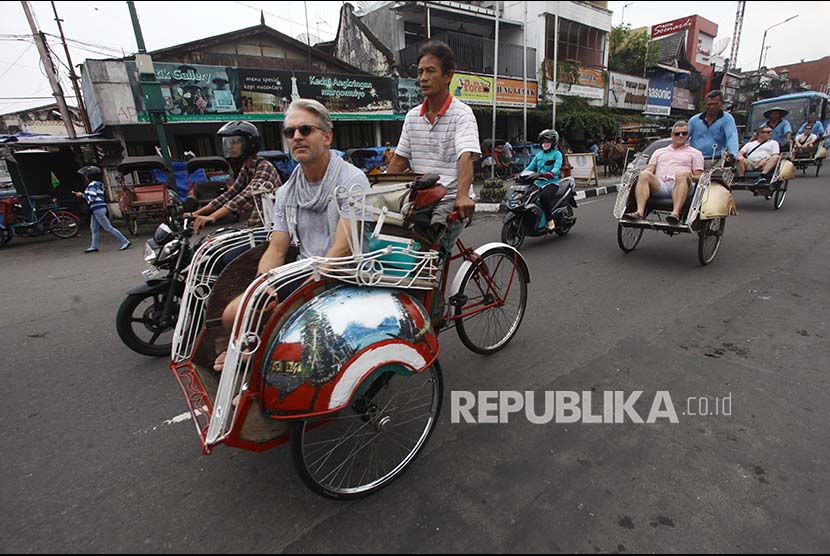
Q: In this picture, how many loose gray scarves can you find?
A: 1